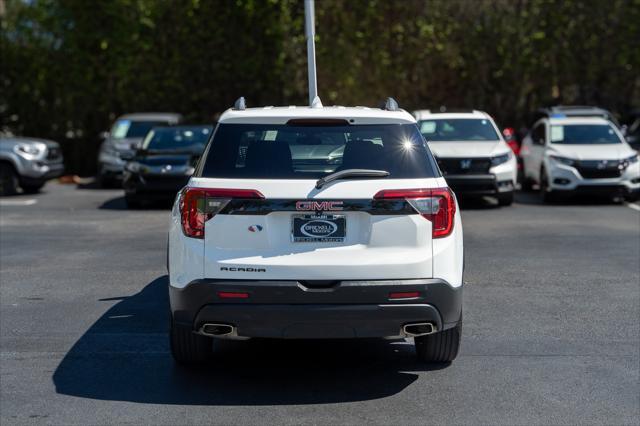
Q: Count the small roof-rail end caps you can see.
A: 2